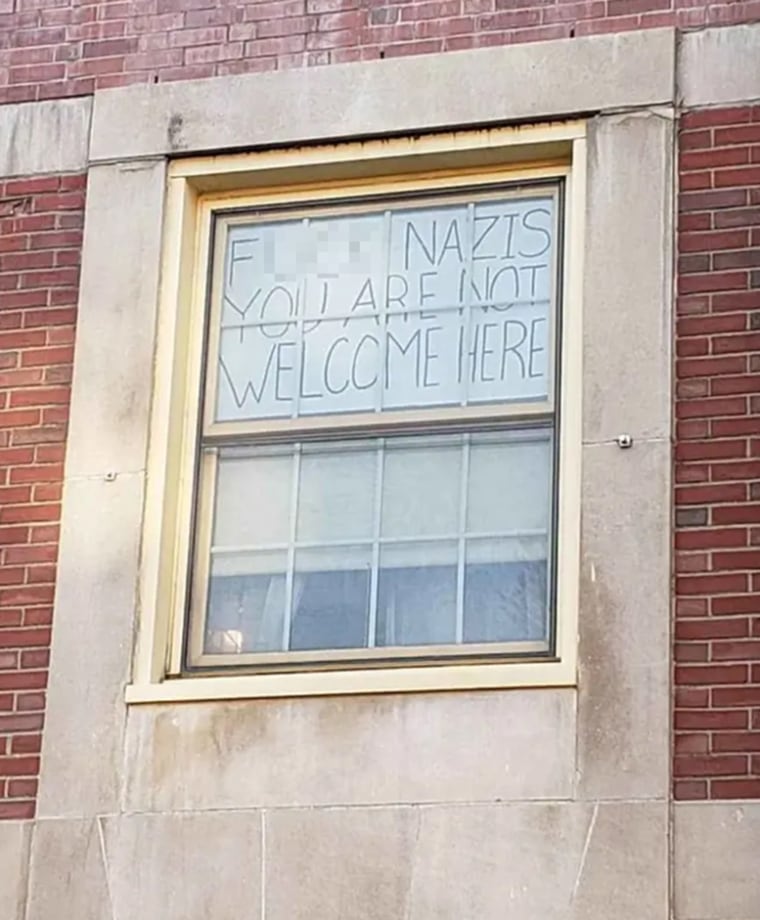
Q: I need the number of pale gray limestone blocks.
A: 15